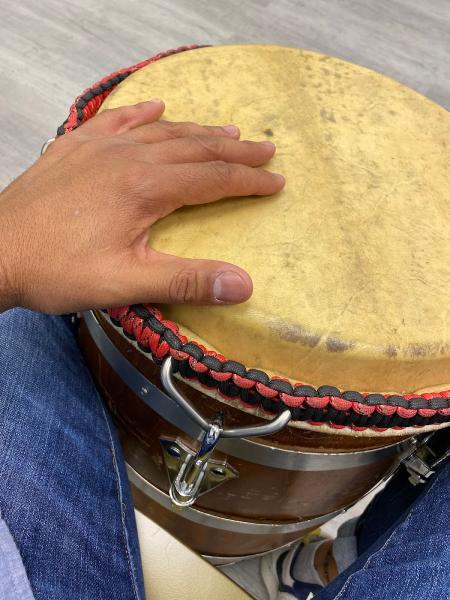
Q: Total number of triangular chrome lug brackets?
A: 1